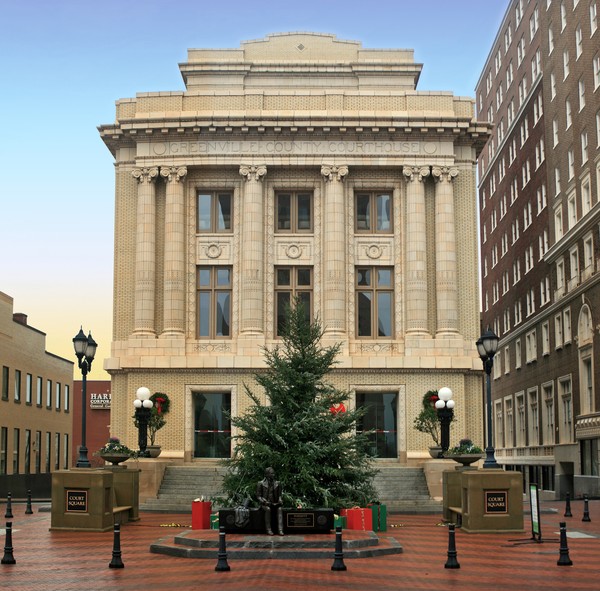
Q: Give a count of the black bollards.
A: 10